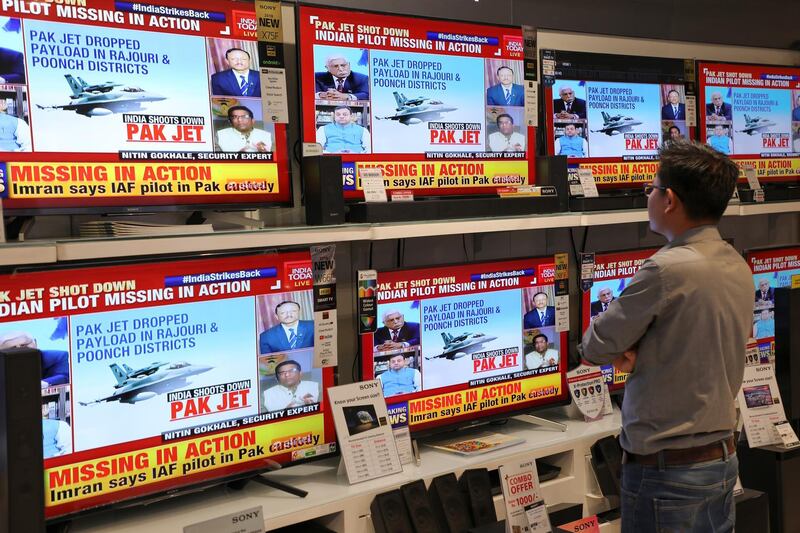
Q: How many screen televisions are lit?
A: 8